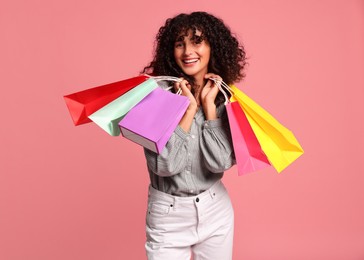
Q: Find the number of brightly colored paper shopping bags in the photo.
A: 5